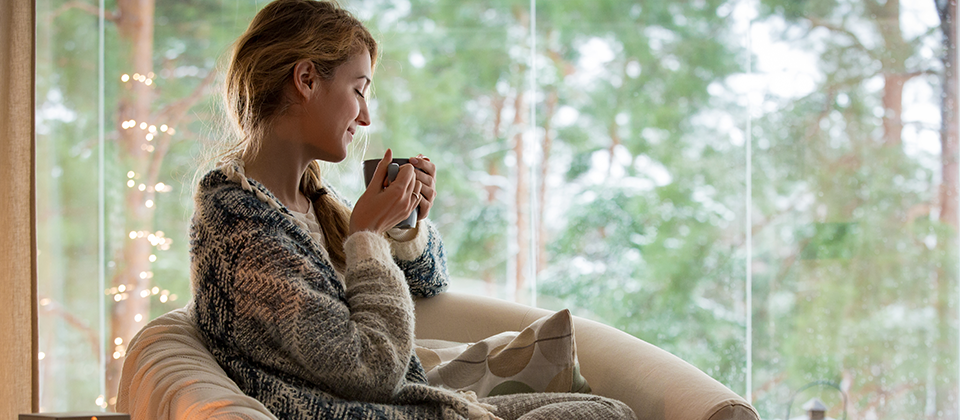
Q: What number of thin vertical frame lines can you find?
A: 3